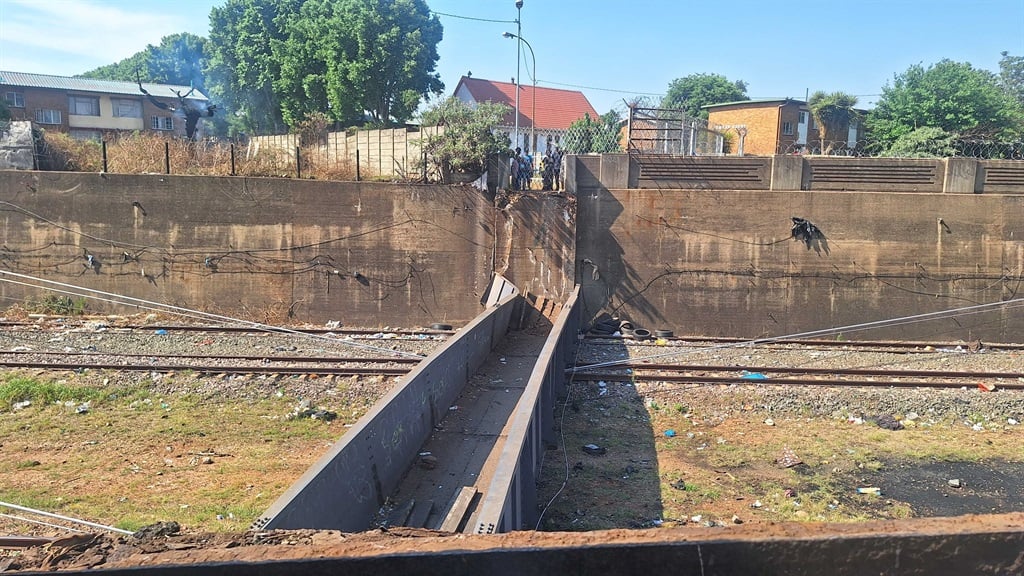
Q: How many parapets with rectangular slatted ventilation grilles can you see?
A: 3